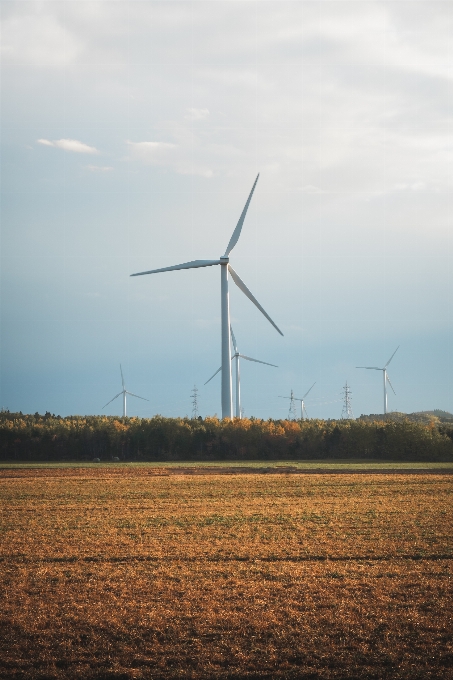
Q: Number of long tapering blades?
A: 15